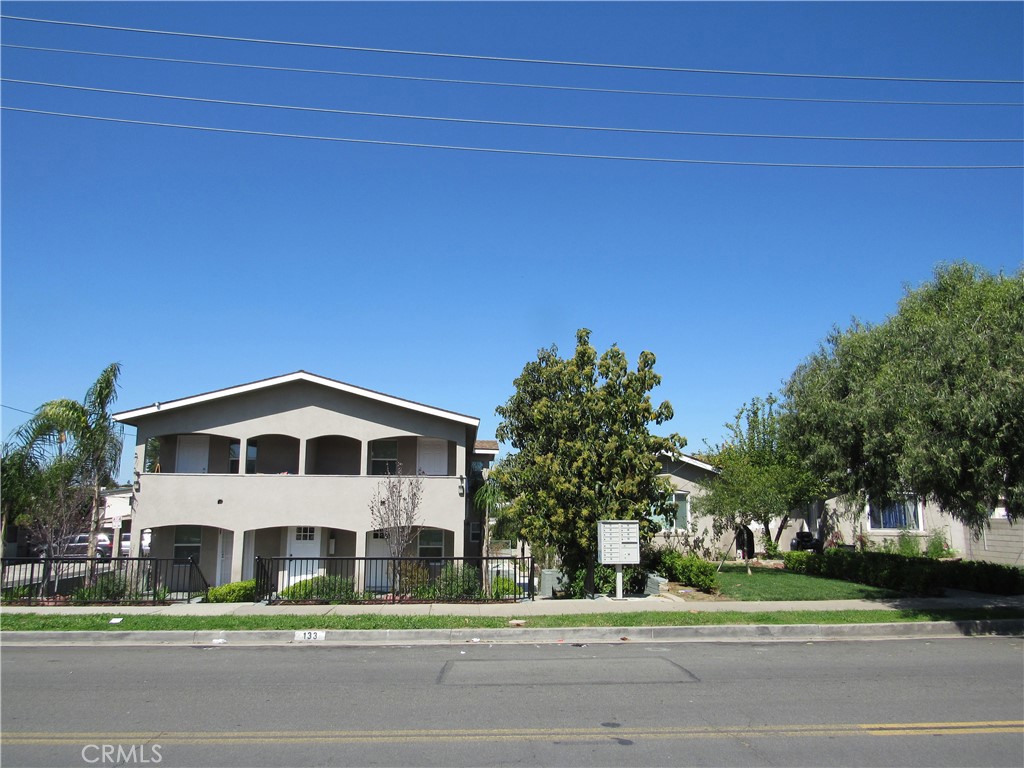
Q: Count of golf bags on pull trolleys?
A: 0